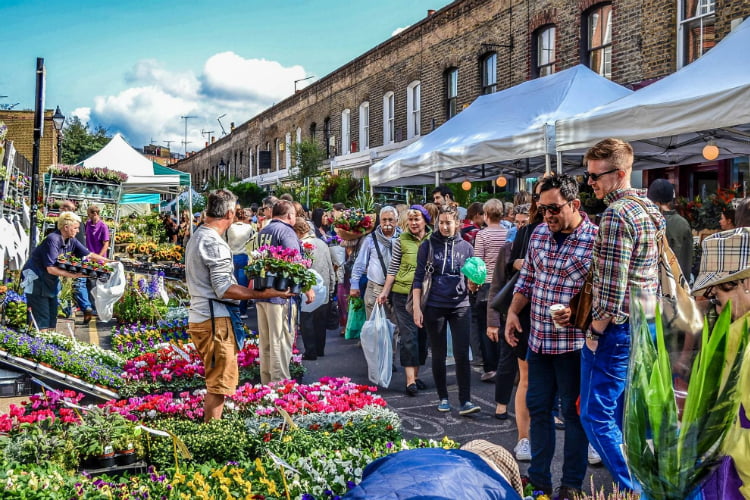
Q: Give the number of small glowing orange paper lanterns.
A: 3